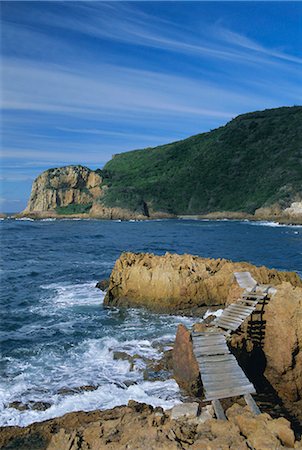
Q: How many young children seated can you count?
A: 0